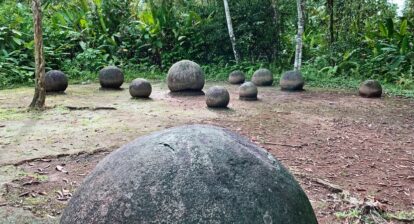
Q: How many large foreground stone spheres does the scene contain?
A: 1